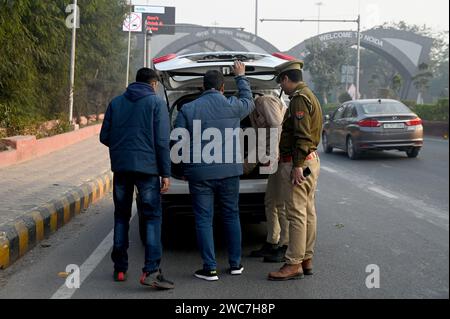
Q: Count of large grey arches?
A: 2